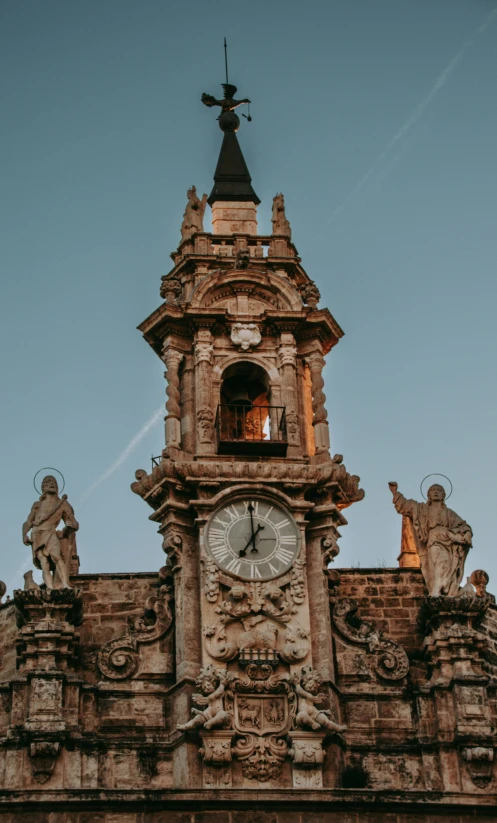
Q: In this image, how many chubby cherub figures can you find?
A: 2